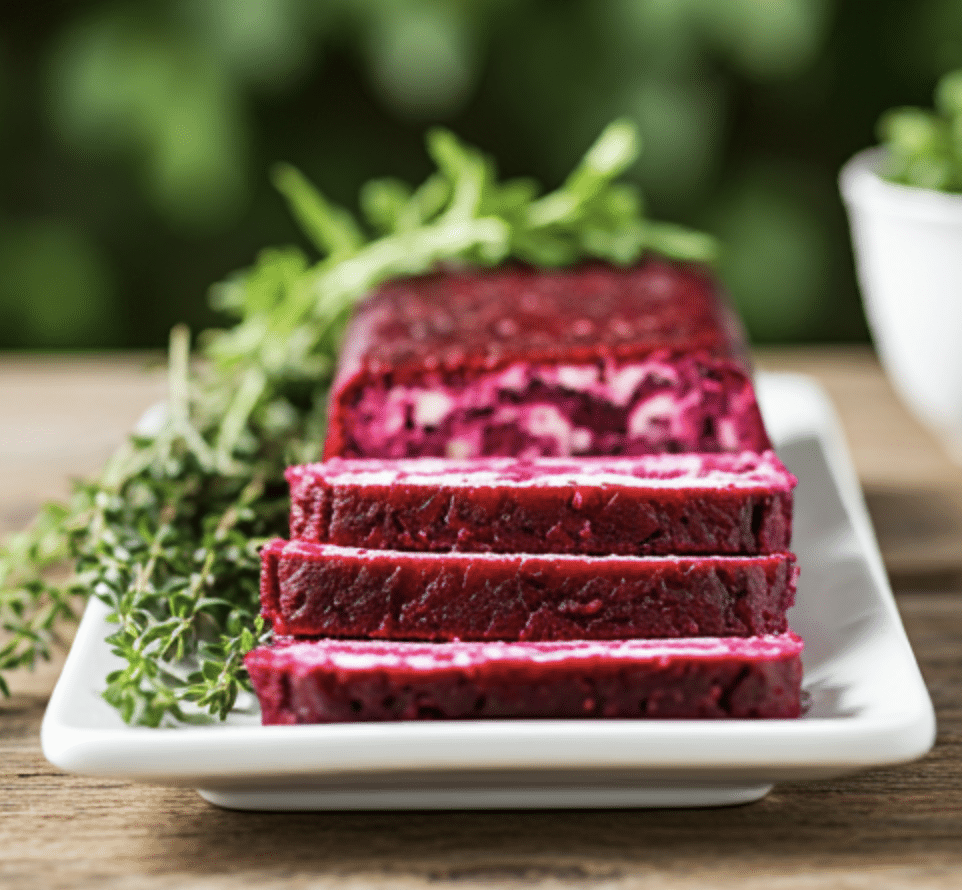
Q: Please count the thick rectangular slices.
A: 3